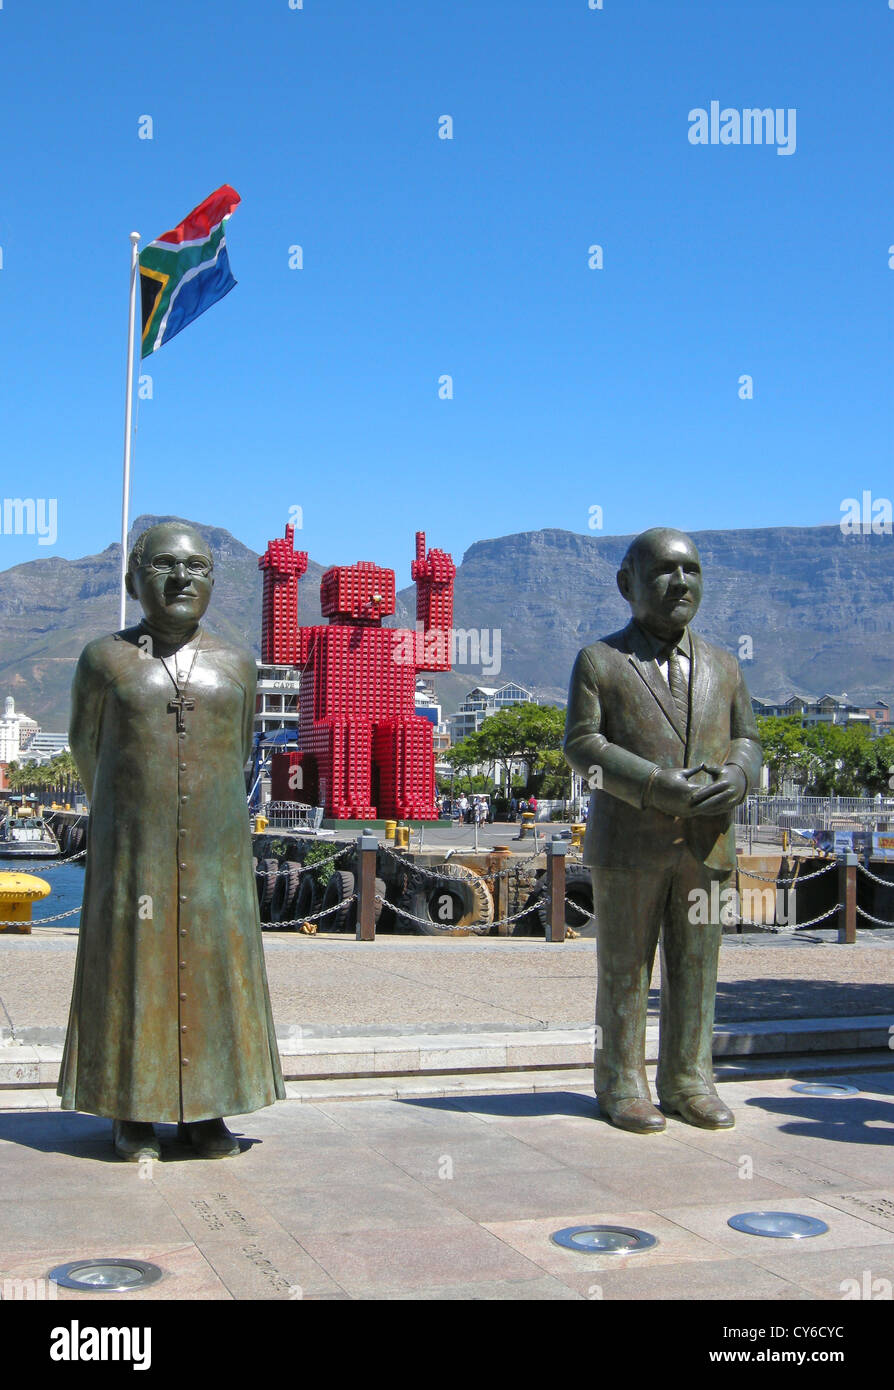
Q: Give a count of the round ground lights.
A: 4